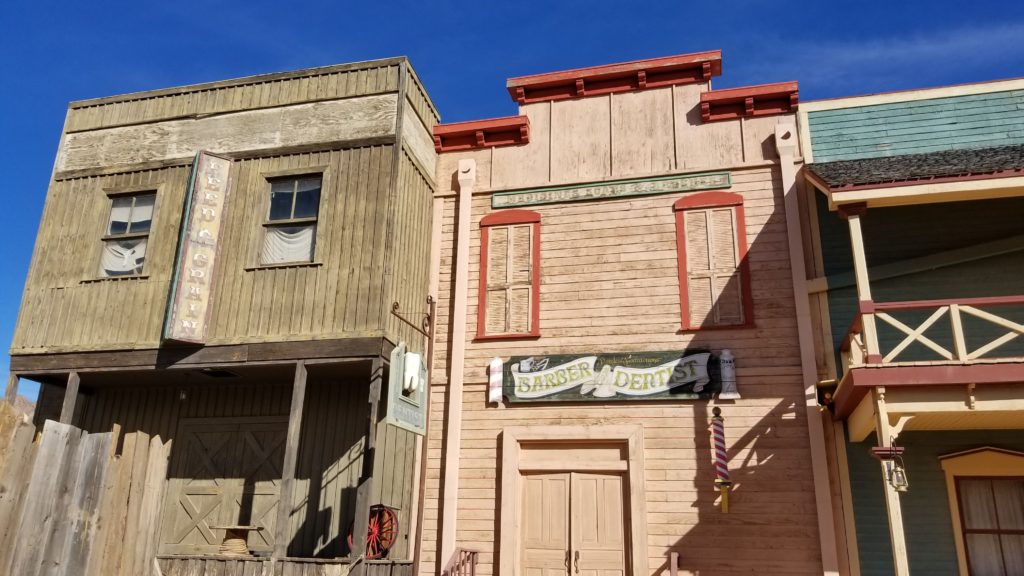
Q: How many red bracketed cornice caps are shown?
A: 3